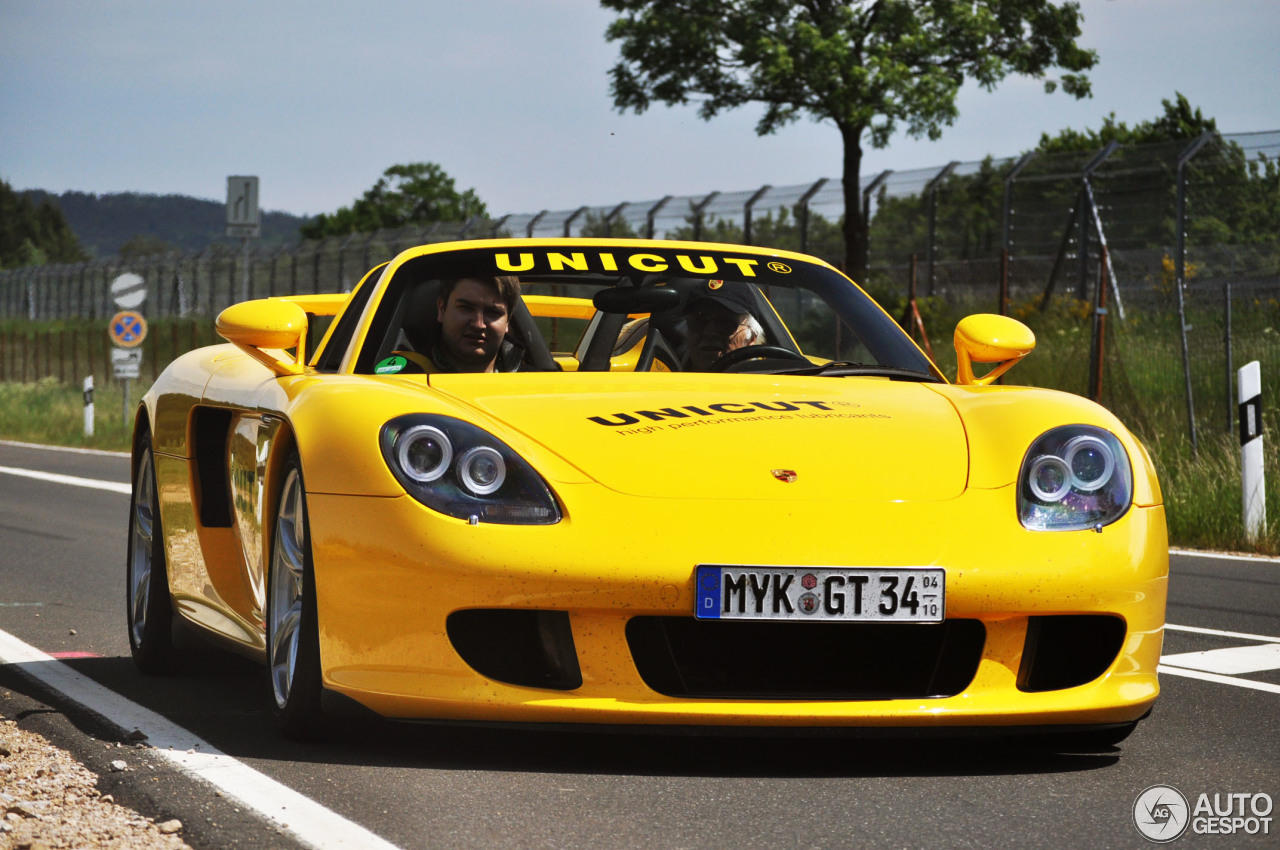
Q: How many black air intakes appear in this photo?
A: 4